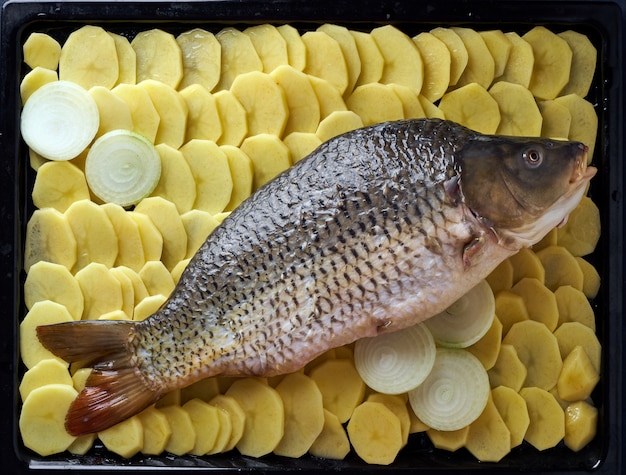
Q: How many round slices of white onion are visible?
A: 5